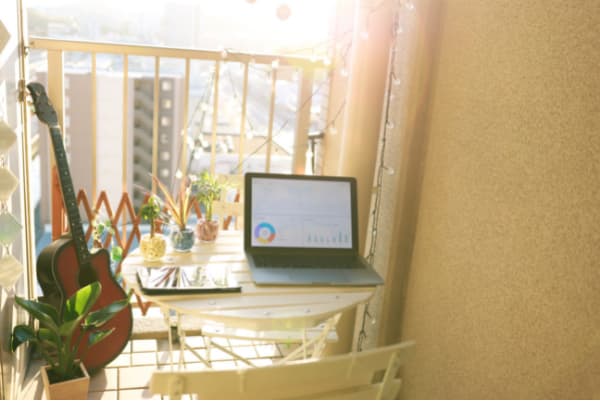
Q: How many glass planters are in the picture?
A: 3